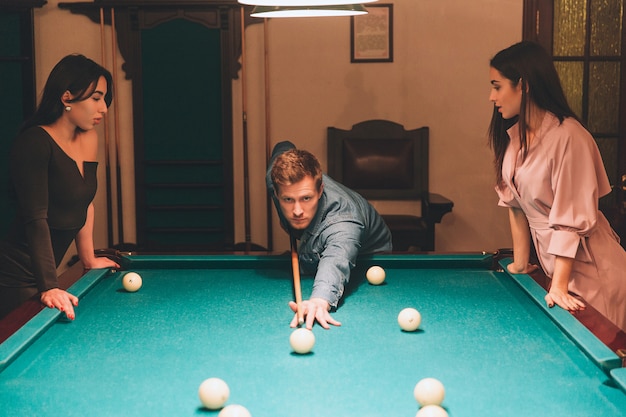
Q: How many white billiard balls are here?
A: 8